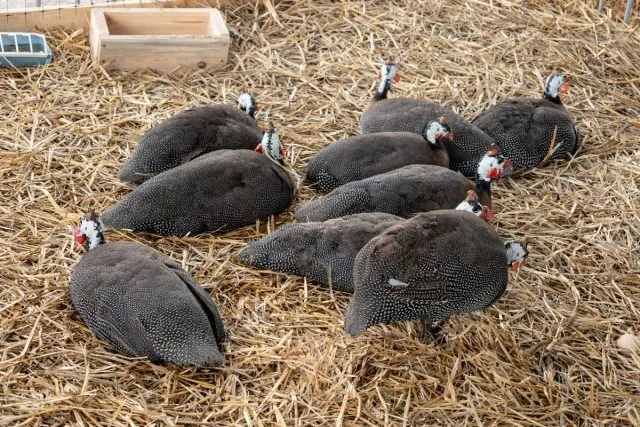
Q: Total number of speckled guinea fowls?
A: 9